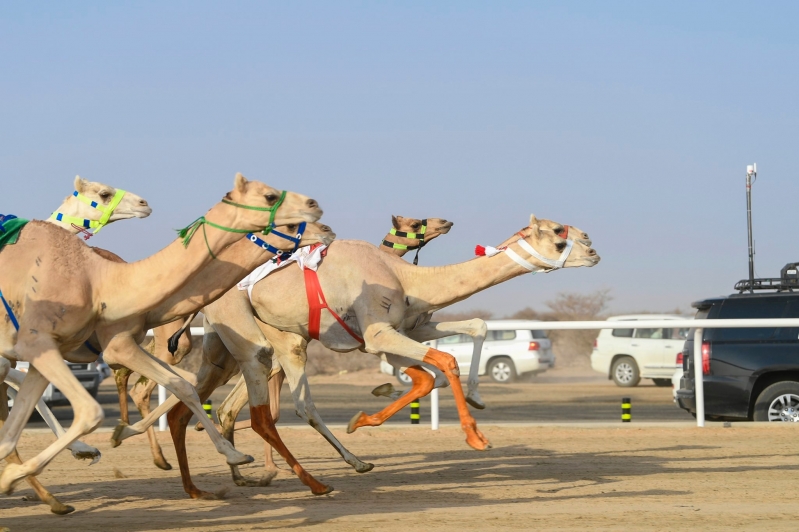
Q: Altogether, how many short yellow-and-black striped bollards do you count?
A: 3